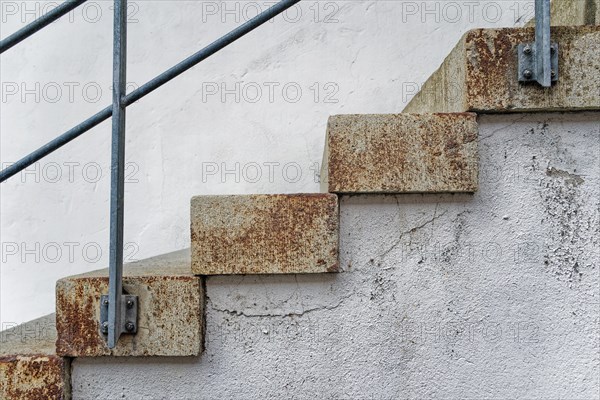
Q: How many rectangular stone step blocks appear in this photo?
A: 5